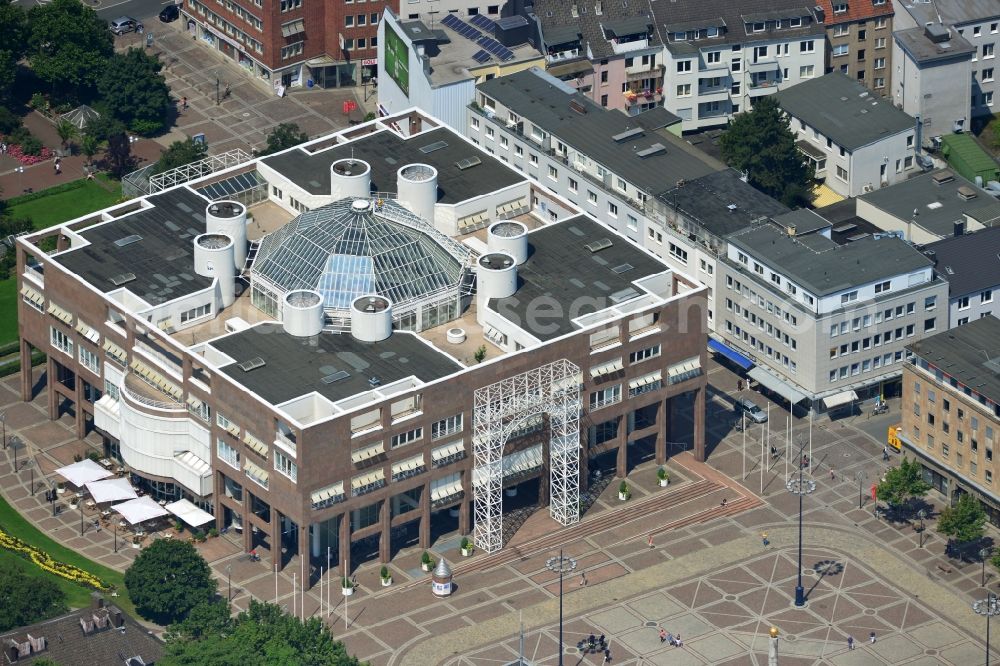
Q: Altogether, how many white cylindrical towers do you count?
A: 8